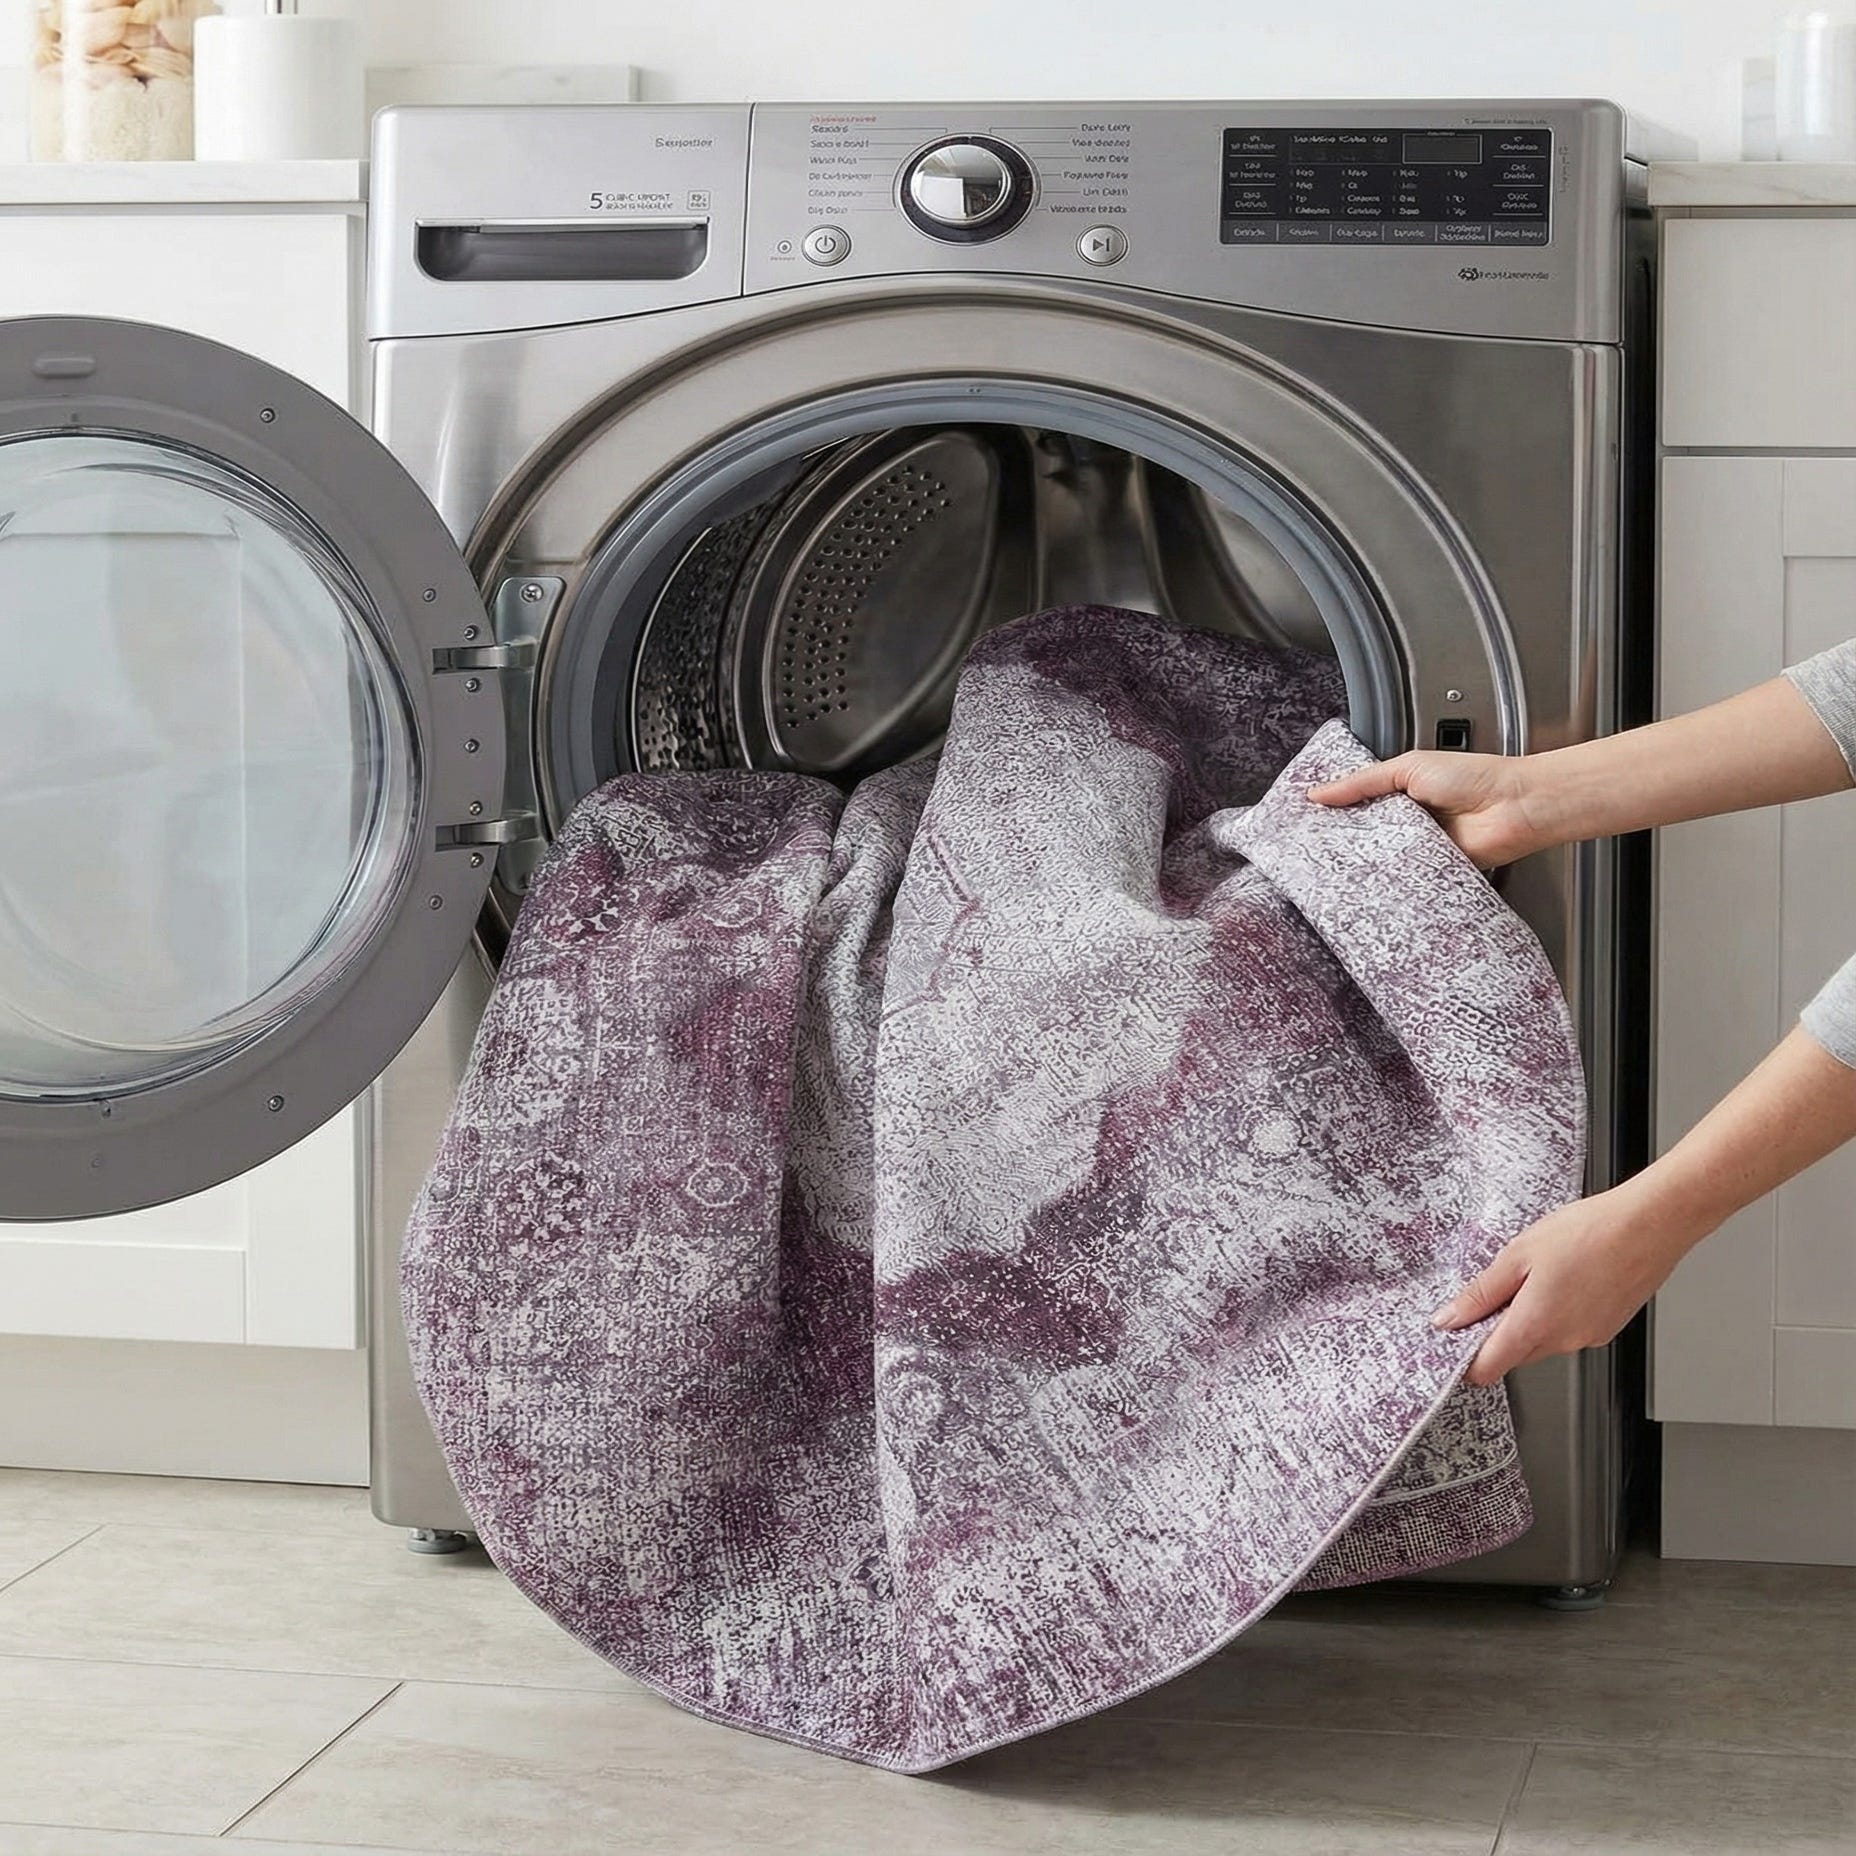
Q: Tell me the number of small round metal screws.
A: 11